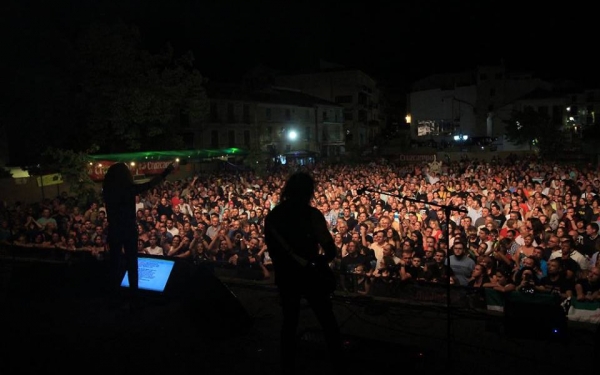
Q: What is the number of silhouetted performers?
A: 2